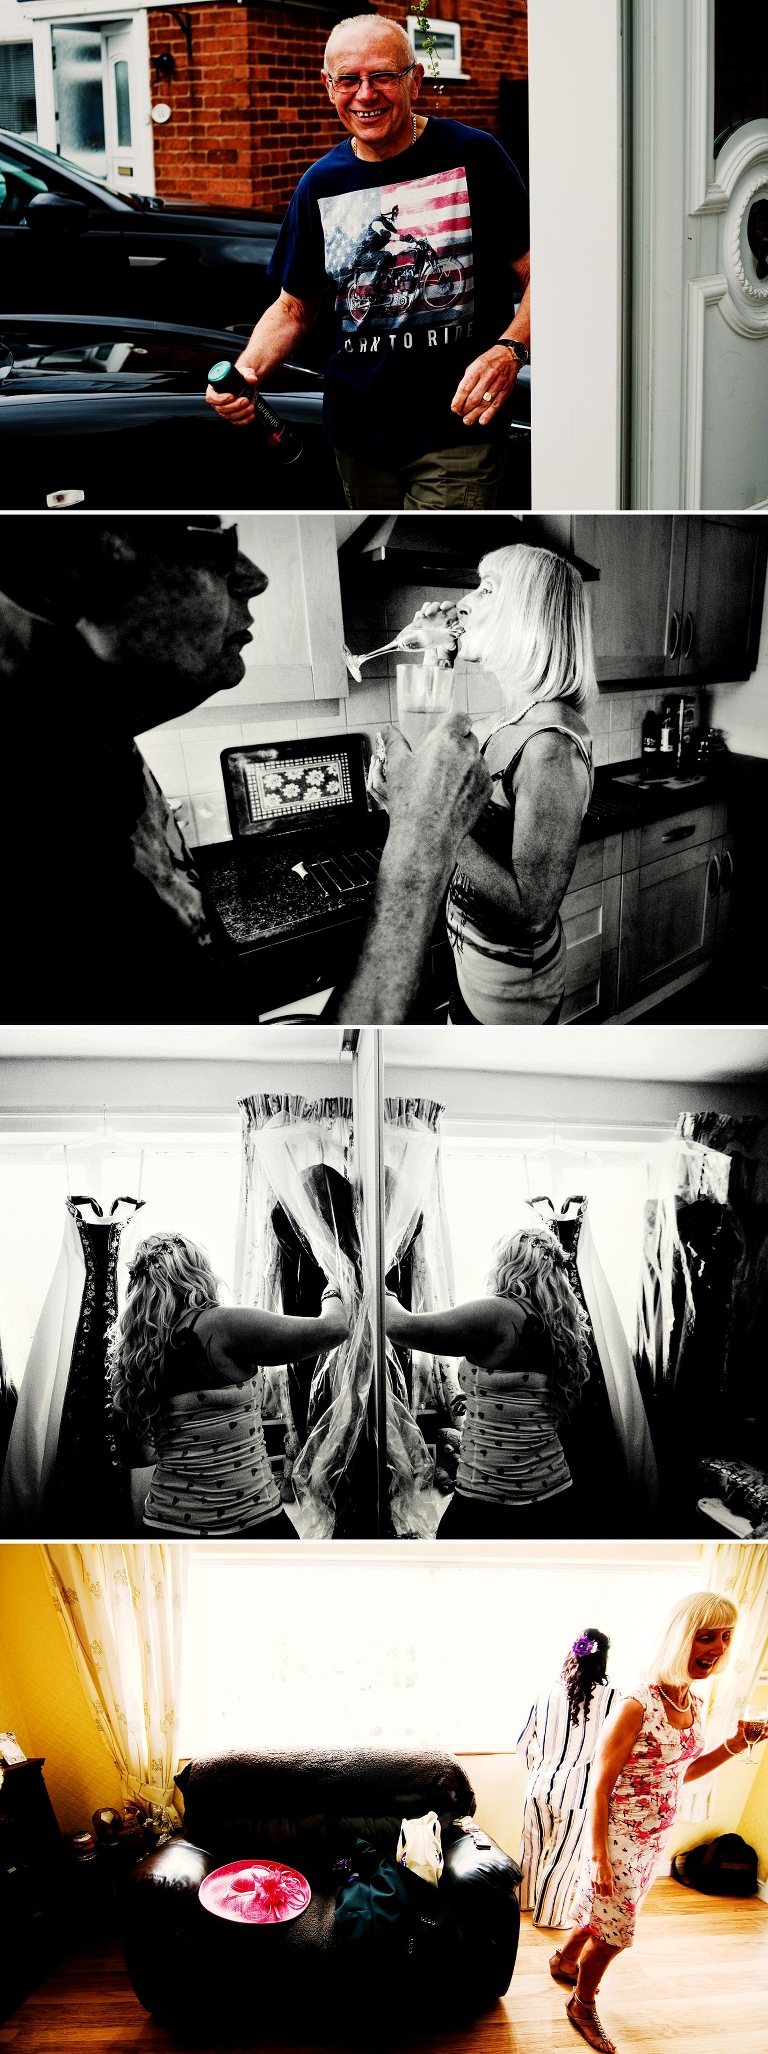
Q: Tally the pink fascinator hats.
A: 1